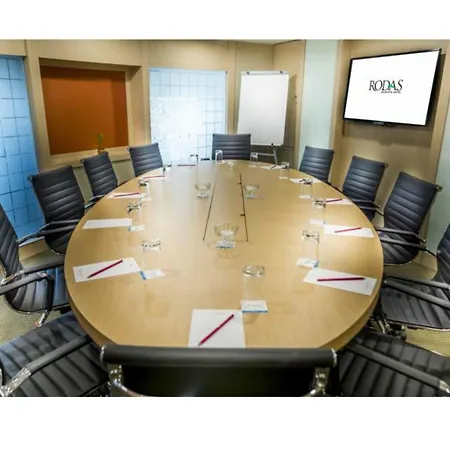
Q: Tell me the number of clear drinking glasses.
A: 12